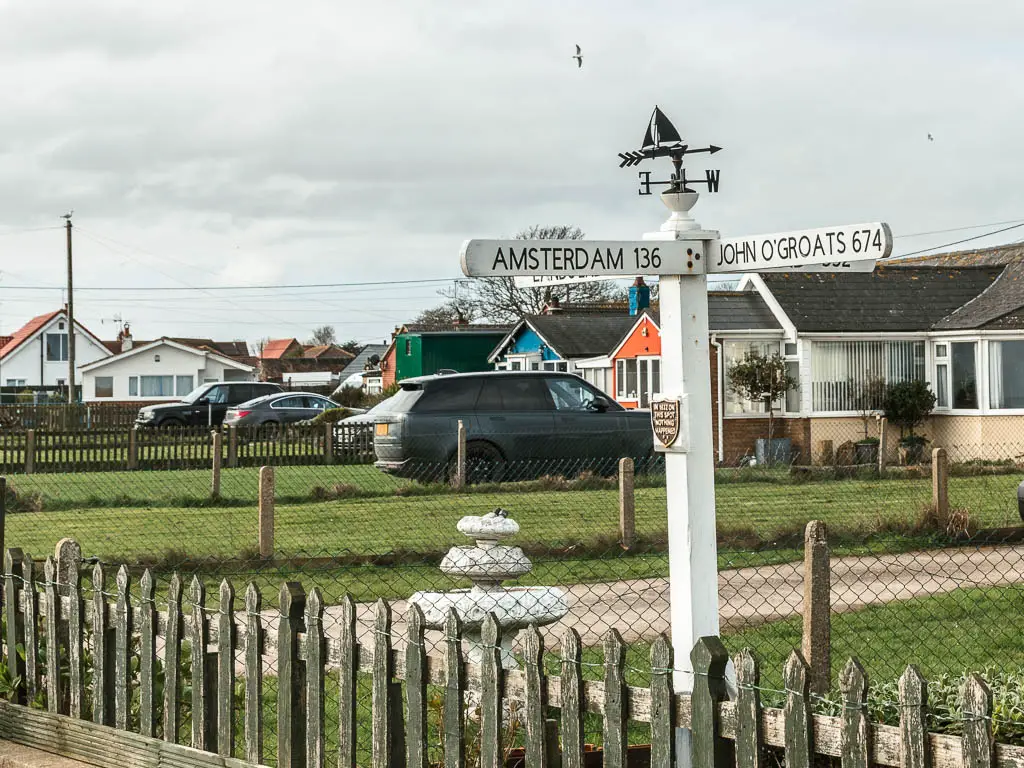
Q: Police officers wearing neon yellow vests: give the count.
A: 0